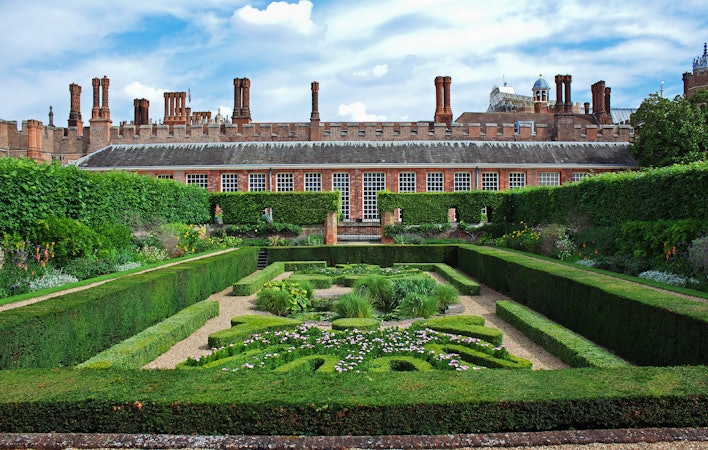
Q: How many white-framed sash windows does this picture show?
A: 15